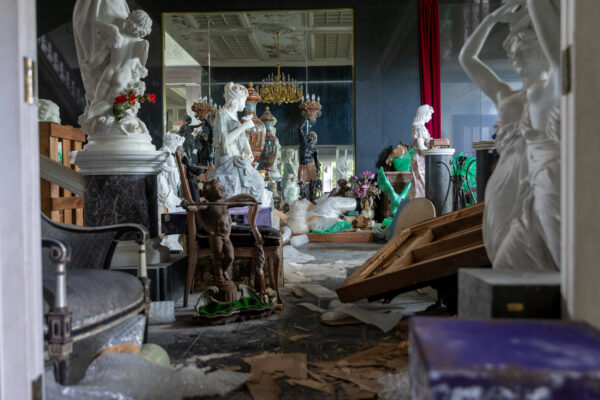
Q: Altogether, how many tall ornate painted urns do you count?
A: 2